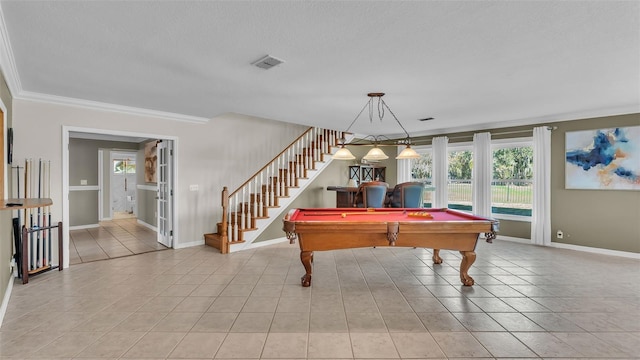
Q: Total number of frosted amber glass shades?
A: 3